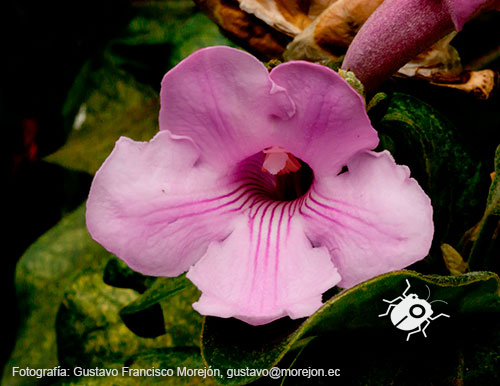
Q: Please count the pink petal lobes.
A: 5